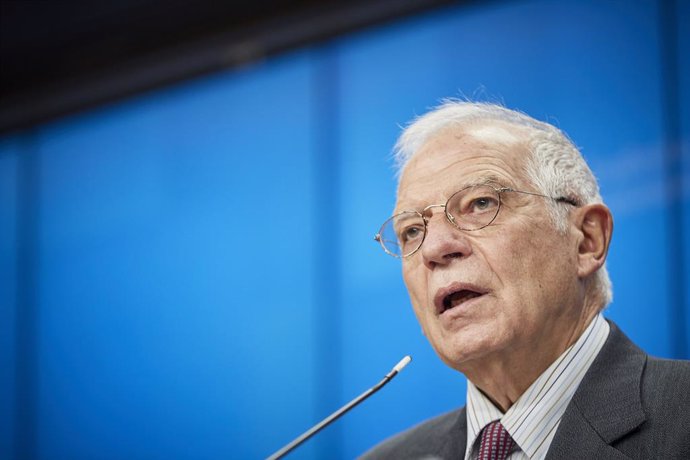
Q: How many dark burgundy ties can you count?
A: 1